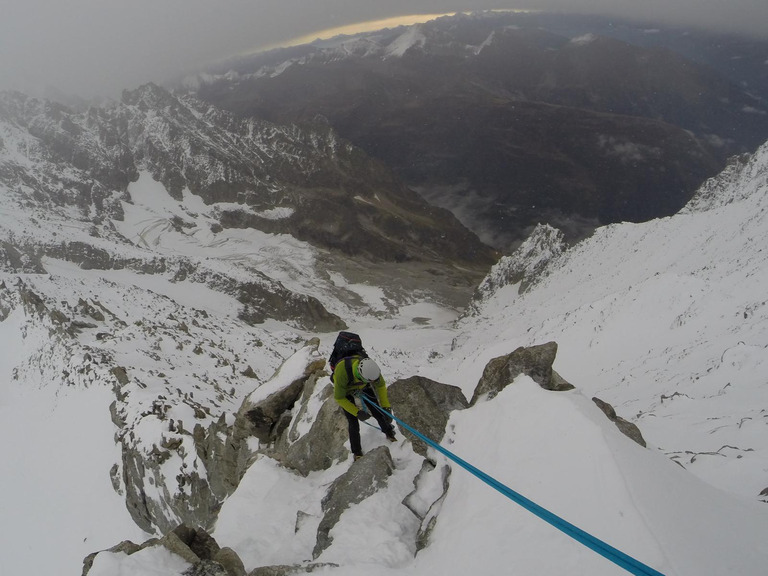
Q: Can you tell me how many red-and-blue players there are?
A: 0